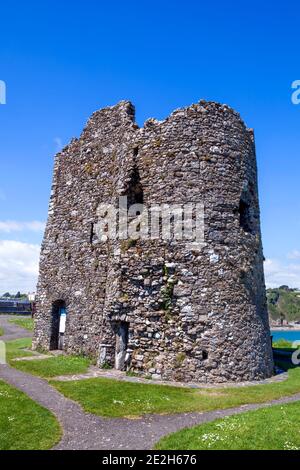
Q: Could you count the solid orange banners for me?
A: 0